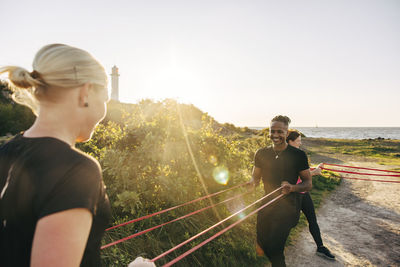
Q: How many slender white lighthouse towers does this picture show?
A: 1